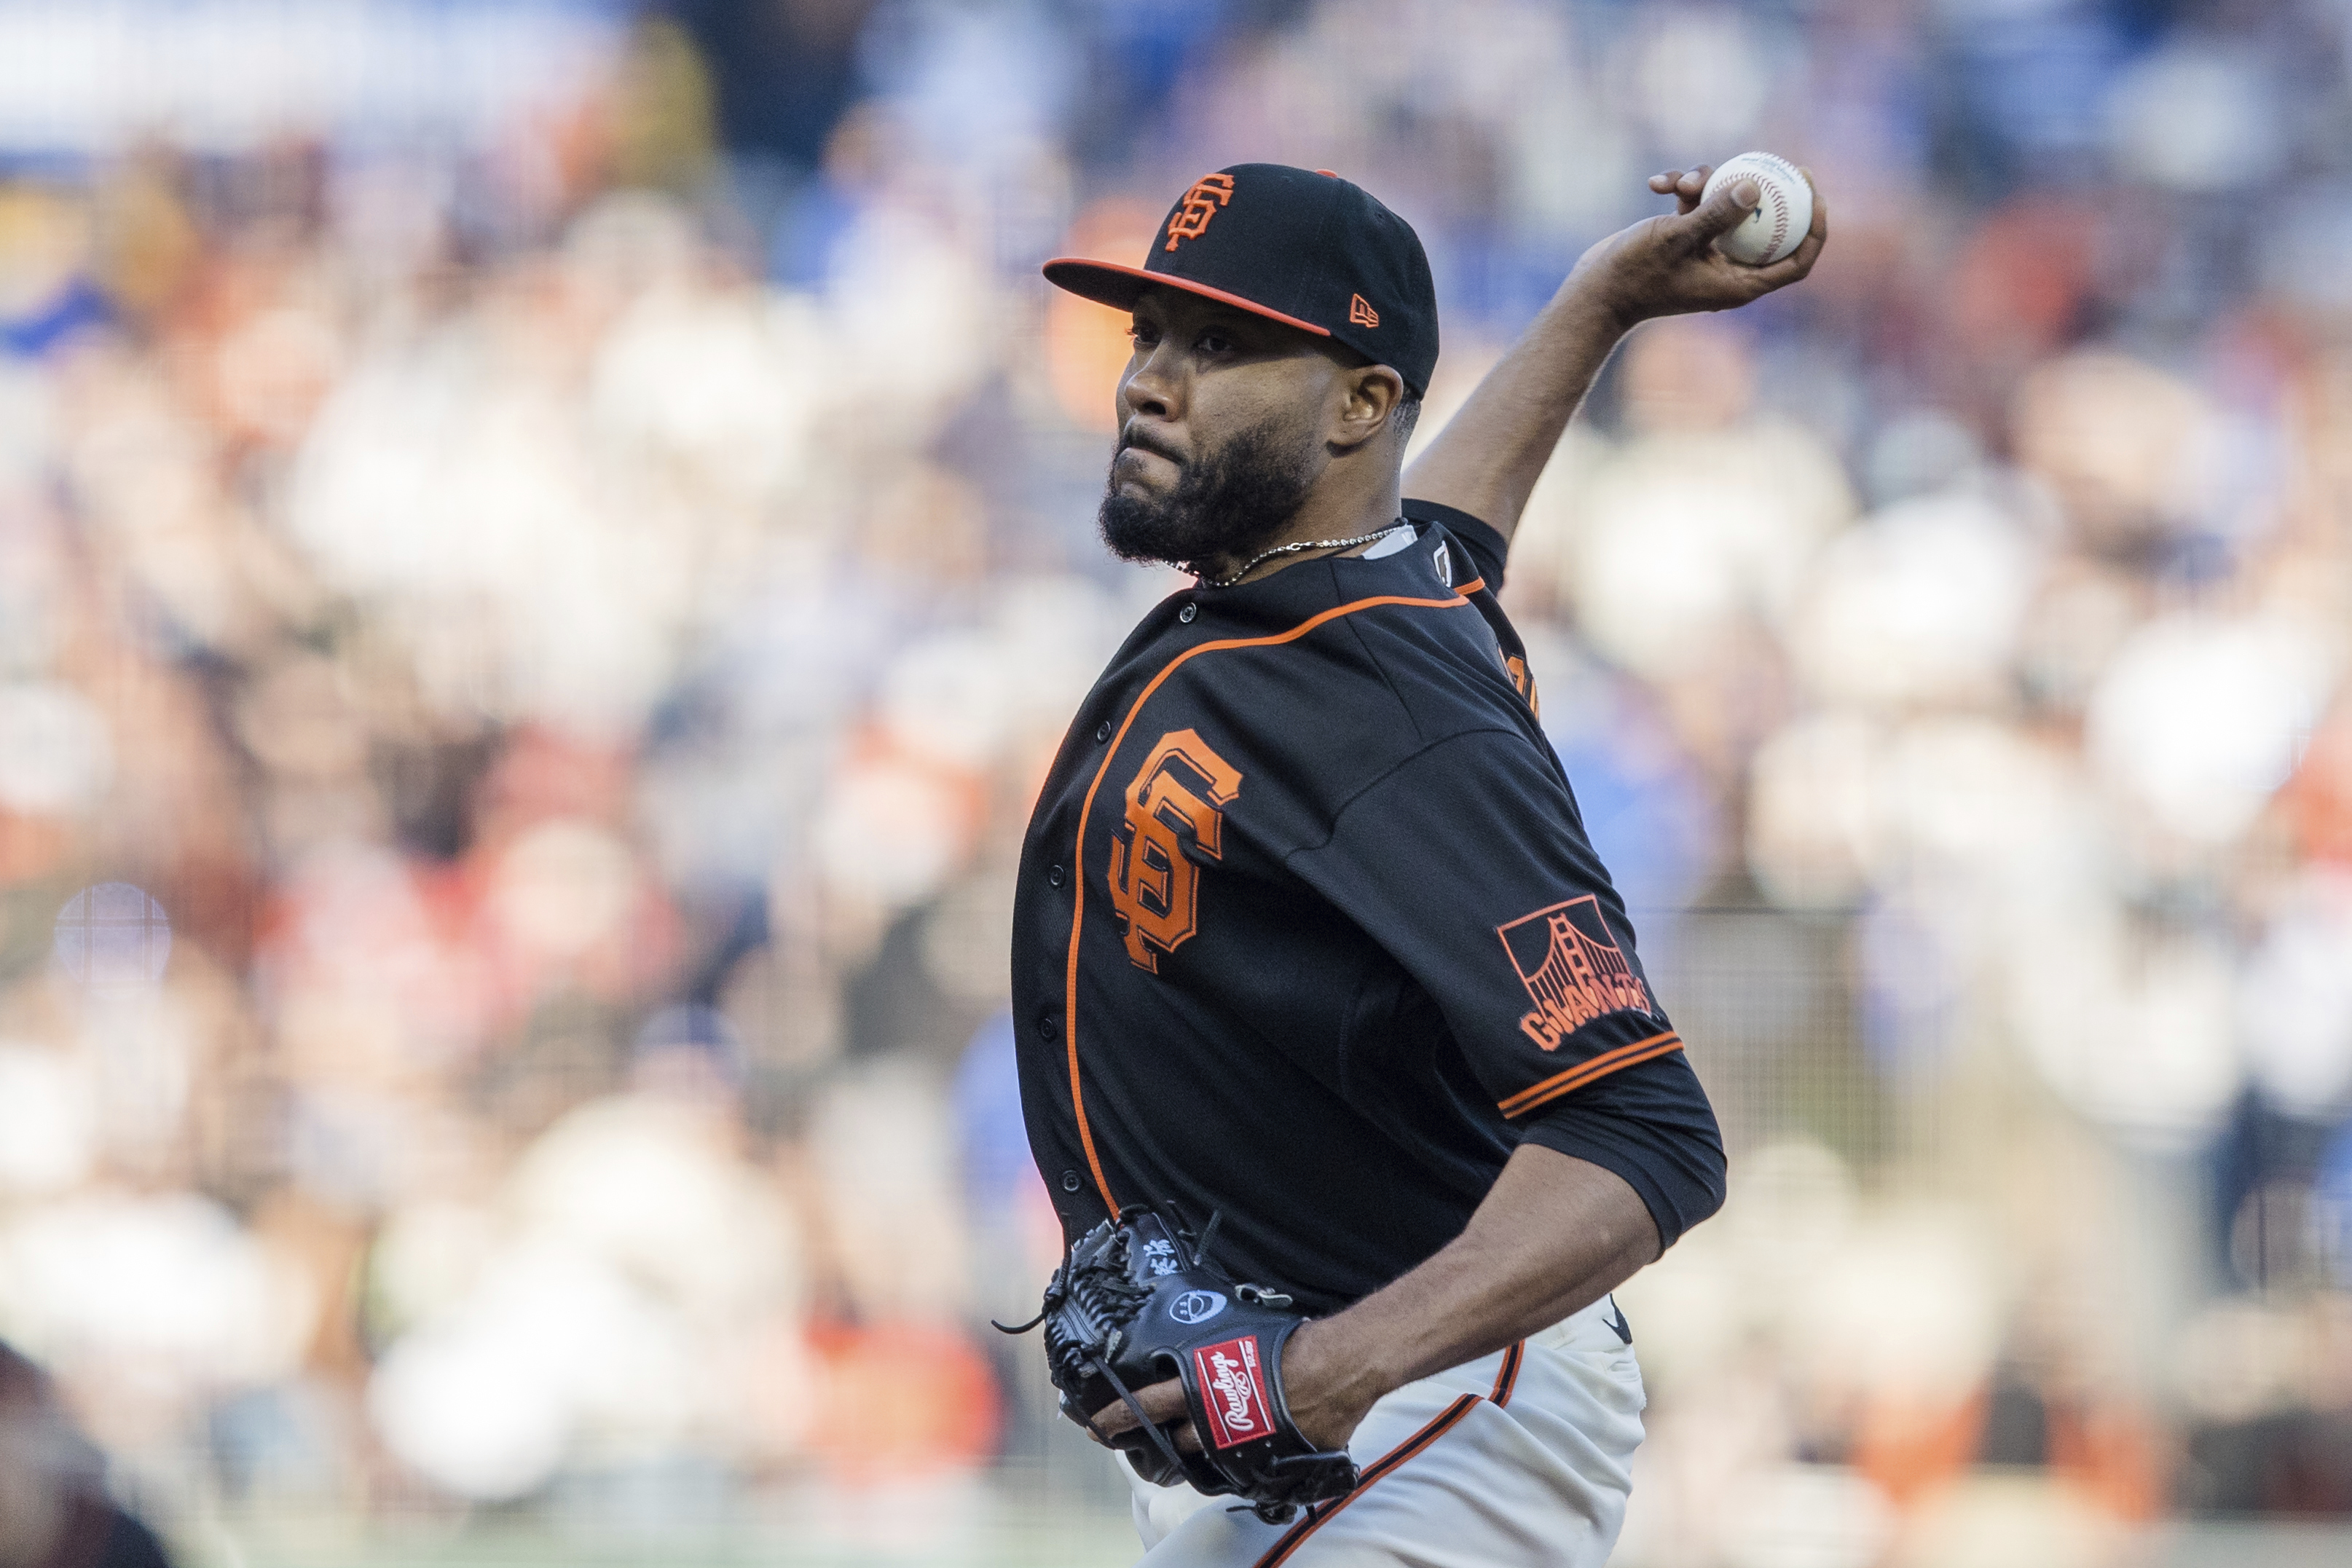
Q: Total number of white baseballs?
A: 1